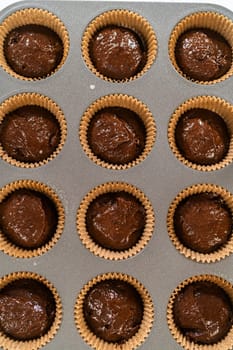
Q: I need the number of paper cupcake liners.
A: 12